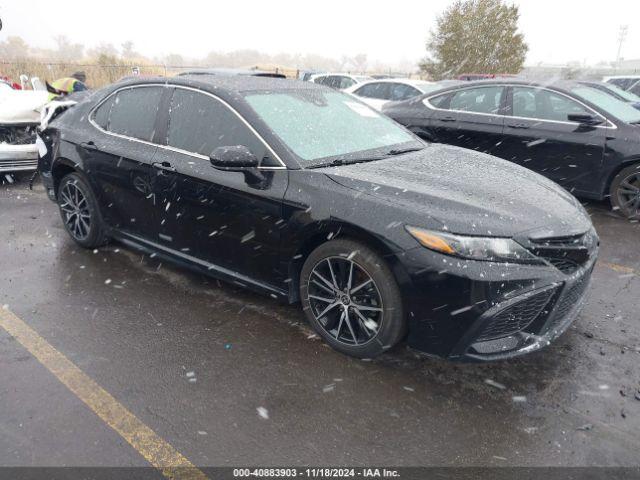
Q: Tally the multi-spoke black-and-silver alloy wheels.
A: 2